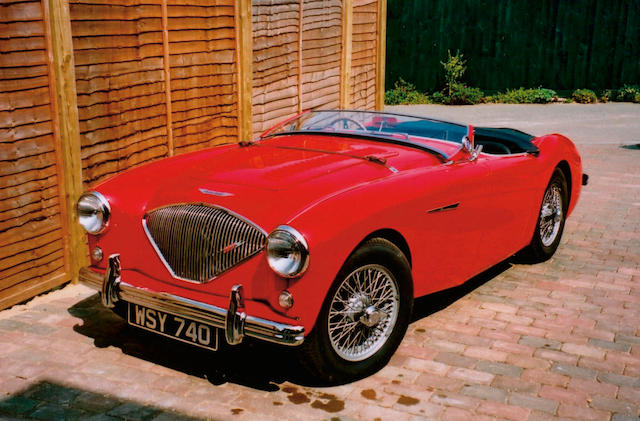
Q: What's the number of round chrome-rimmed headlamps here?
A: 2